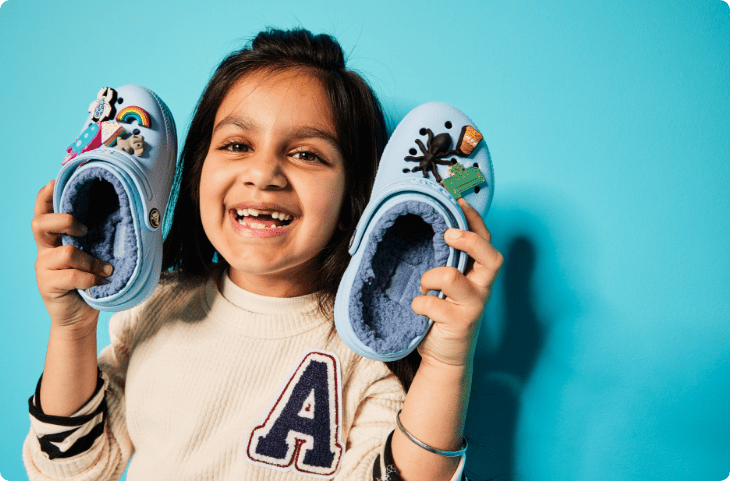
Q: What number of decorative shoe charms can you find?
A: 8